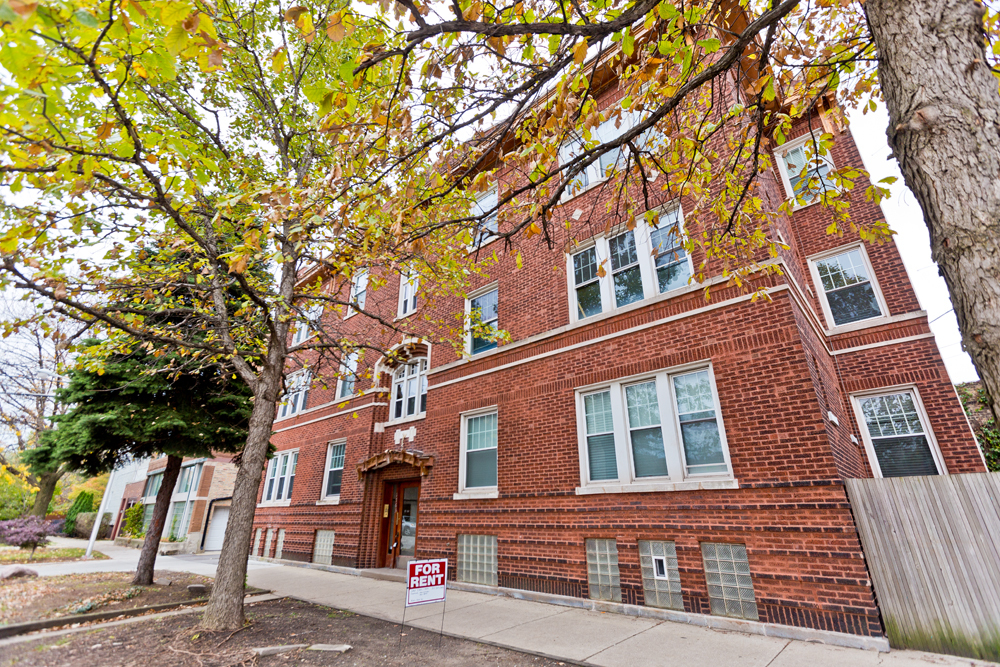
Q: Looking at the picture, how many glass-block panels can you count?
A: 8